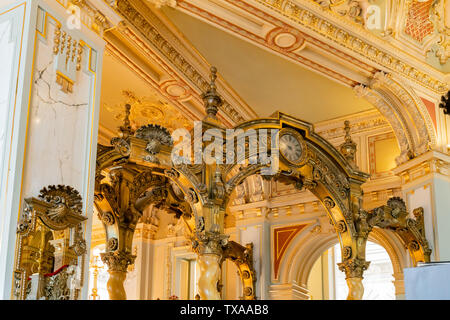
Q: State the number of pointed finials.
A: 3